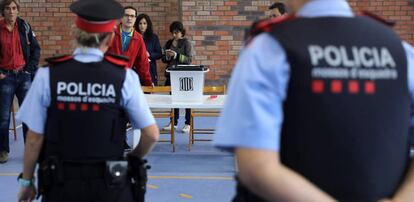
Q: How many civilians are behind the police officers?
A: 5